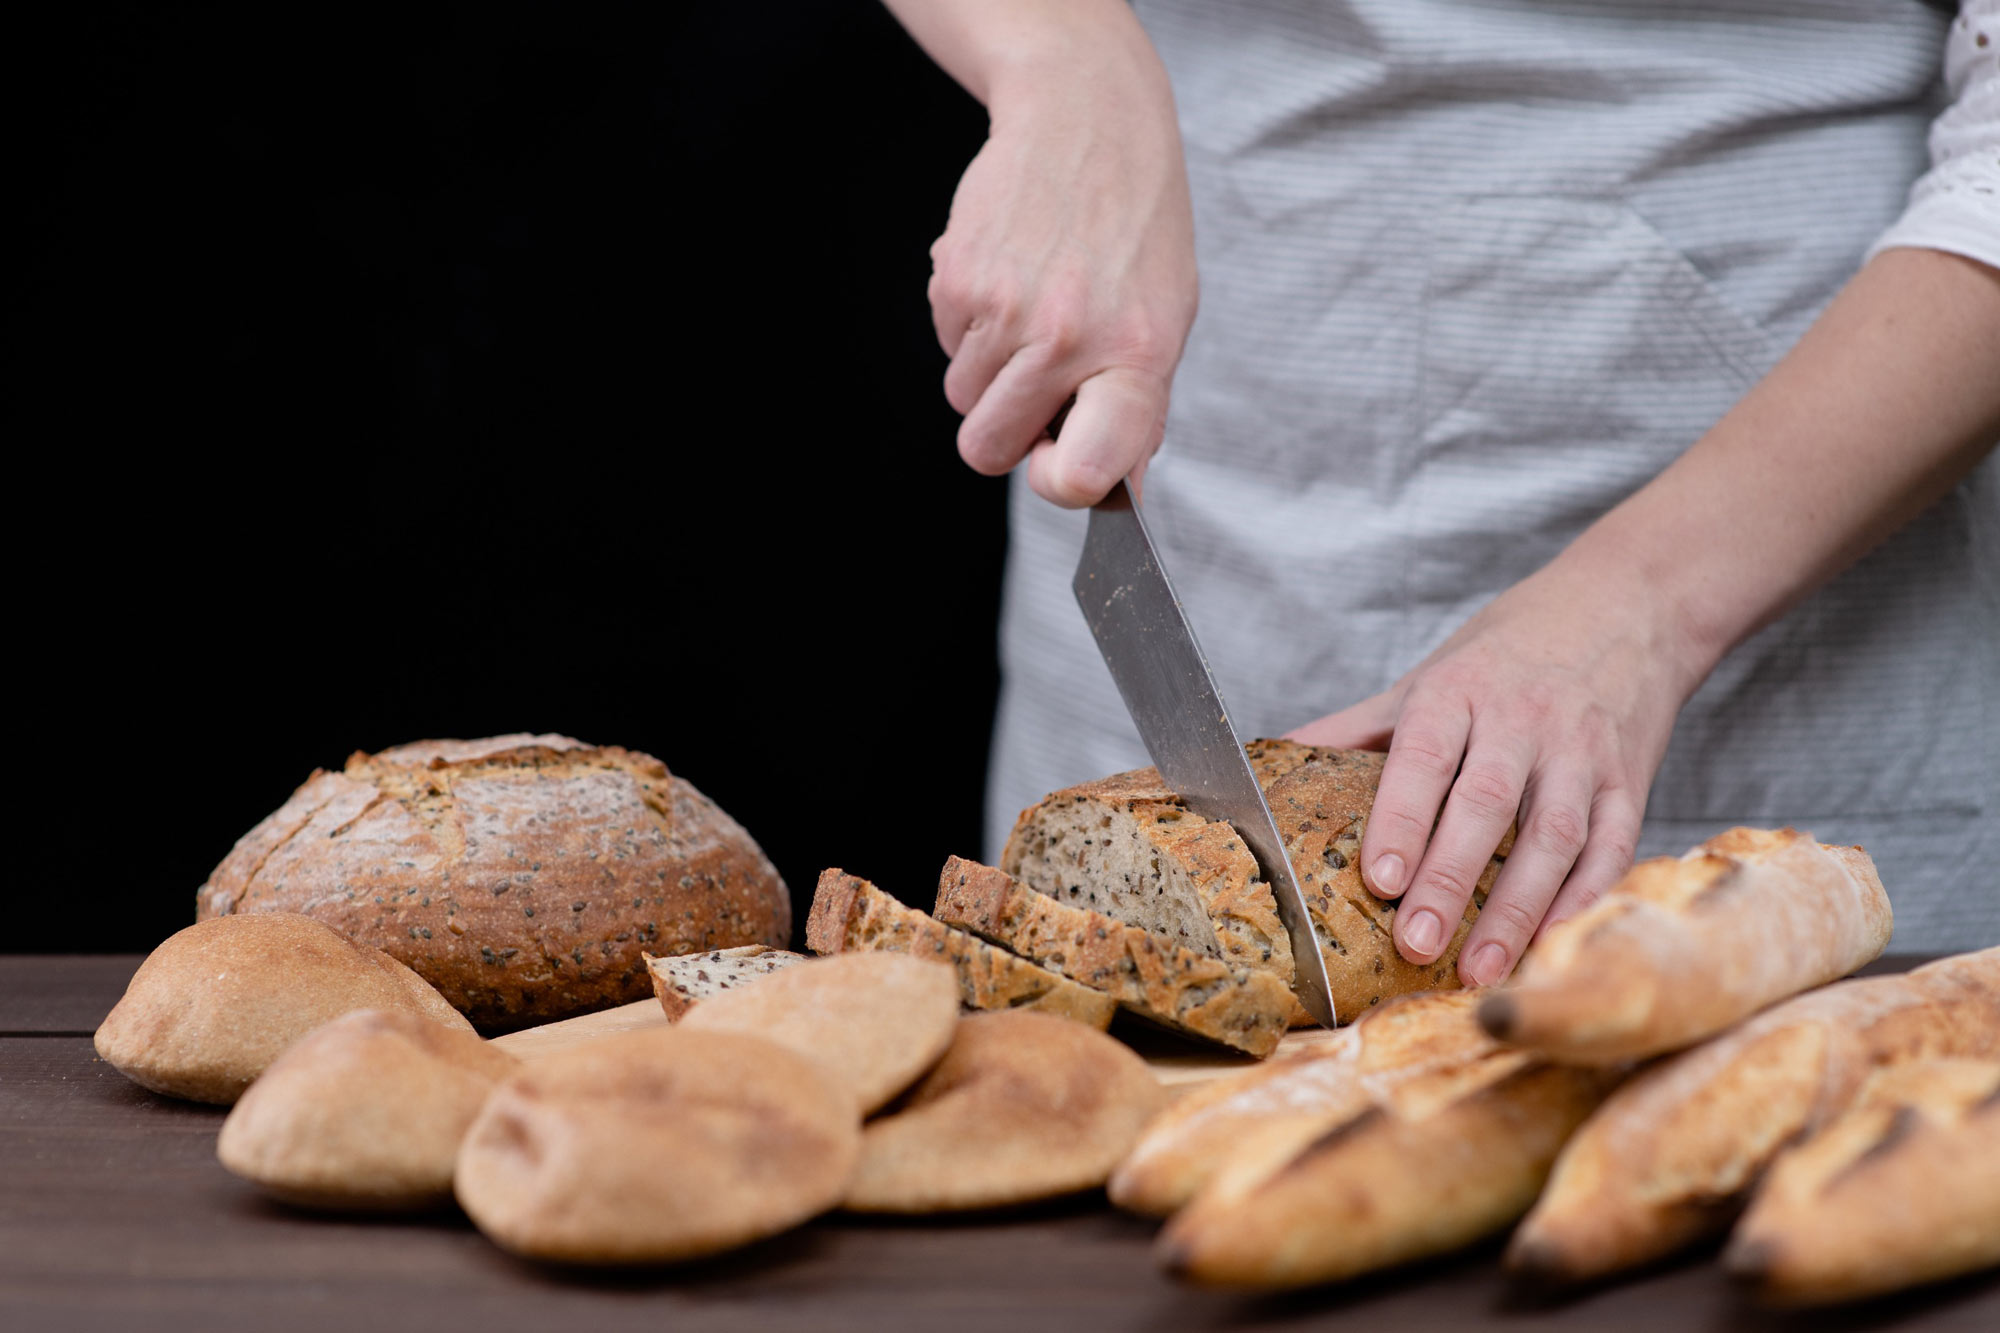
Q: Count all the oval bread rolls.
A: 5